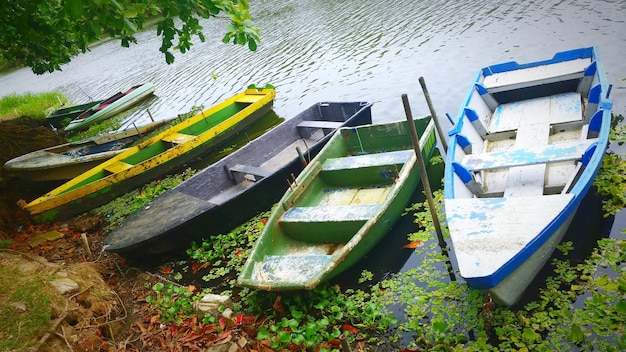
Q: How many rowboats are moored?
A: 7